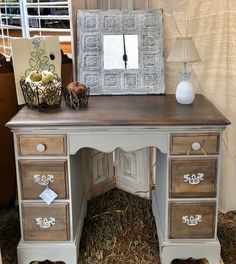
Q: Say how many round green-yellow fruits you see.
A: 2